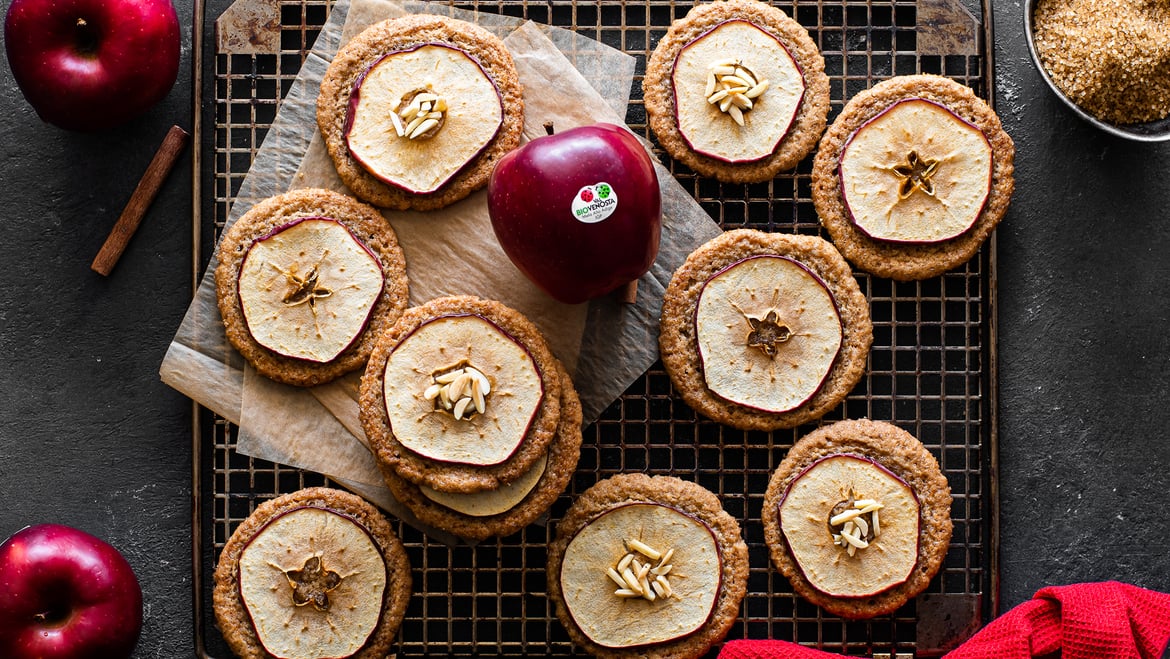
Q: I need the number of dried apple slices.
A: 10